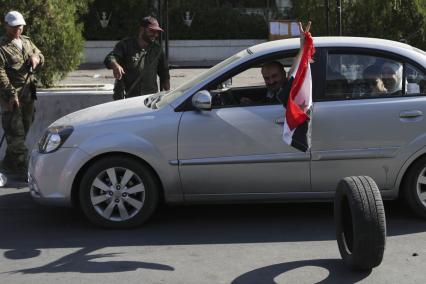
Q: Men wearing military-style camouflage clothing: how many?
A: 1